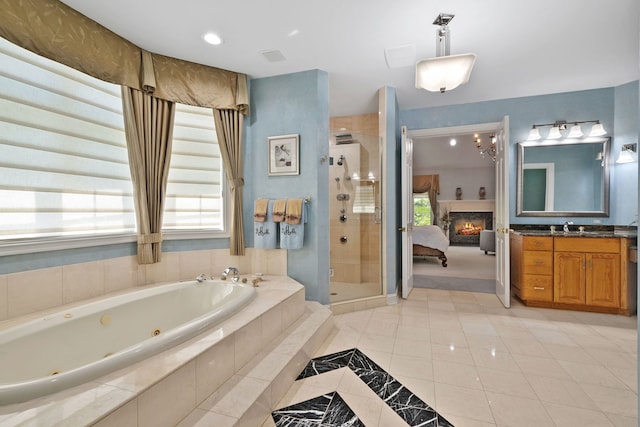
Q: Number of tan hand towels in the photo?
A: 3